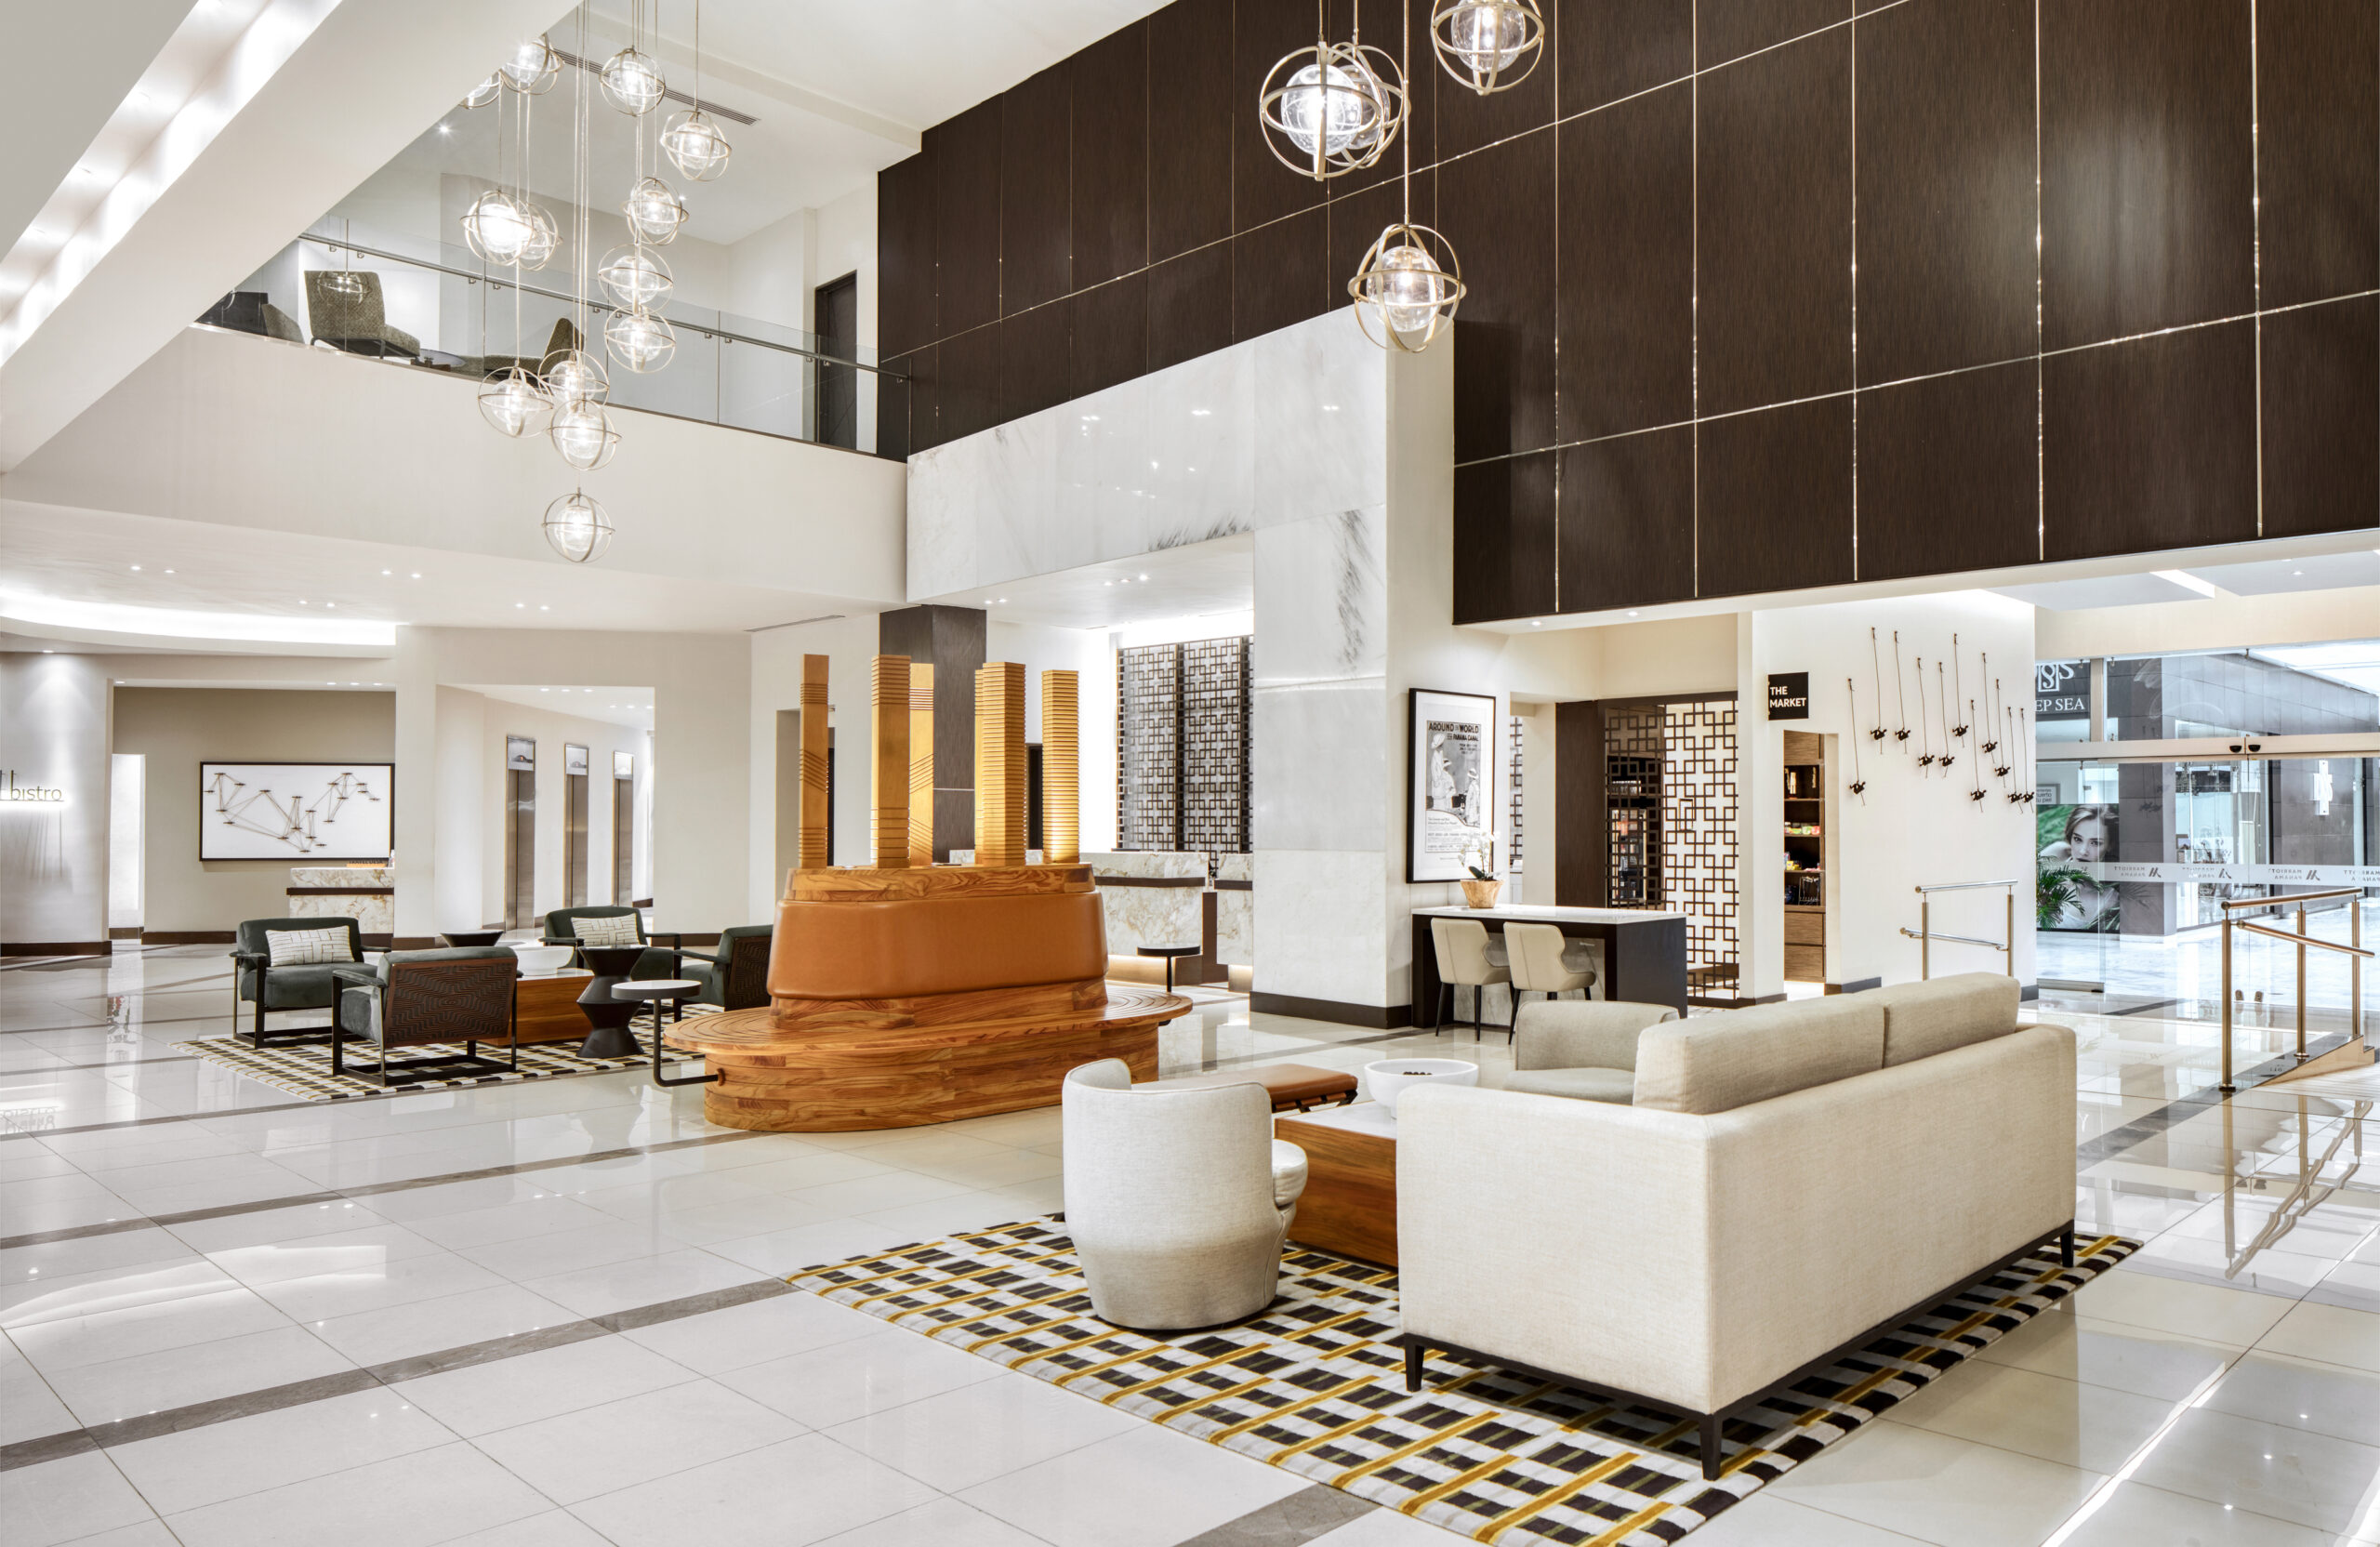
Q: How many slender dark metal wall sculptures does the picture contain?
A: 11